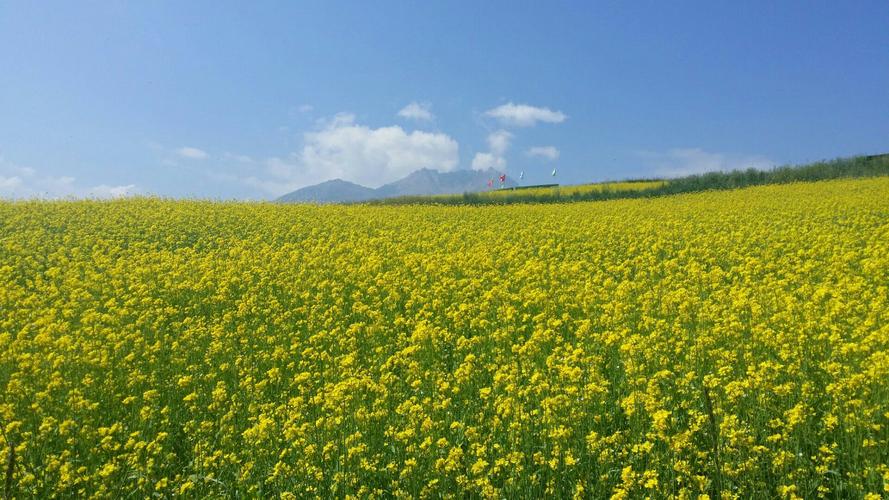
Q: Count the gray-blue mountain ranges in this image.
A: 1